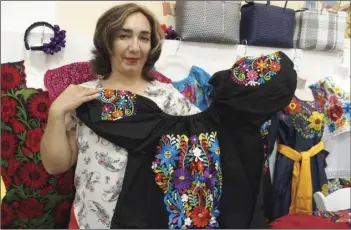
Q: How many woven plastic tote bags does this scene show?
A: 3